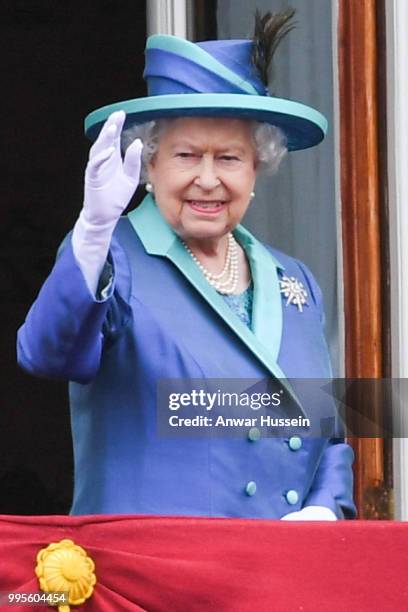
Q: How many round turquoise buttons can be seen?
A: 4